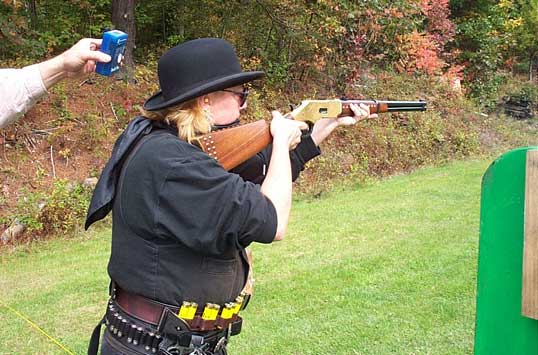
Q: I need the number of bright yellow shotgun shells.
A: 8